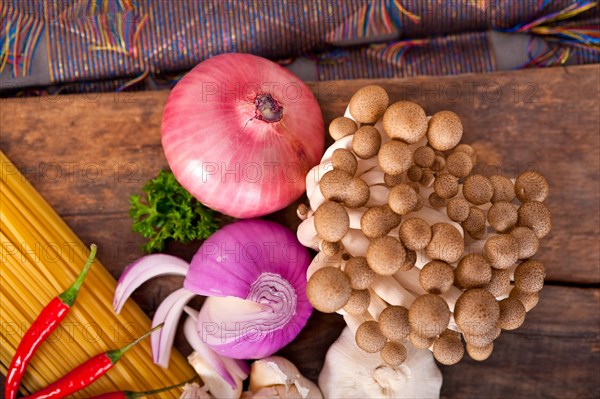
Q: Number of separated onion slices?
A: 4